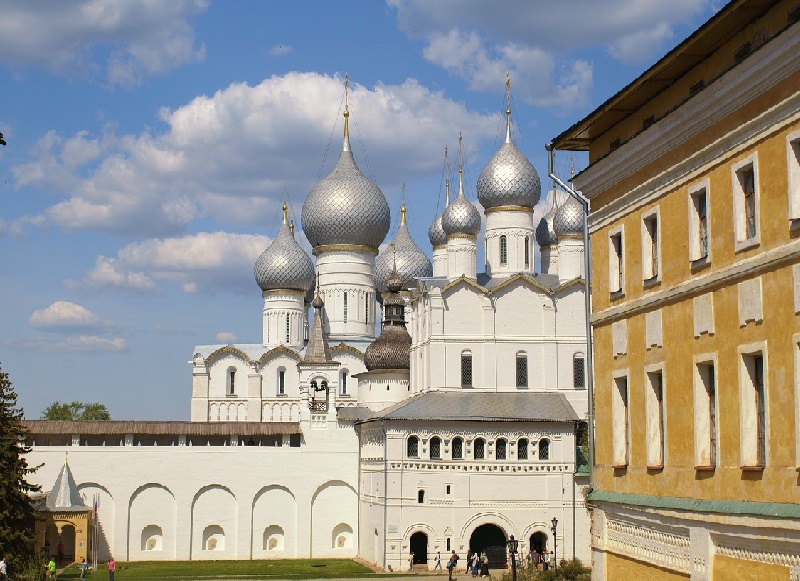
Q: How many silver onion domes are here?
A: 8